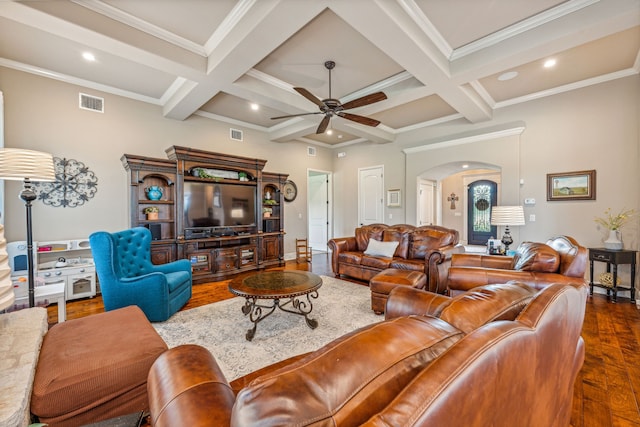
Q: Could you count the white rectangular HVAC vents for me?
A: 3